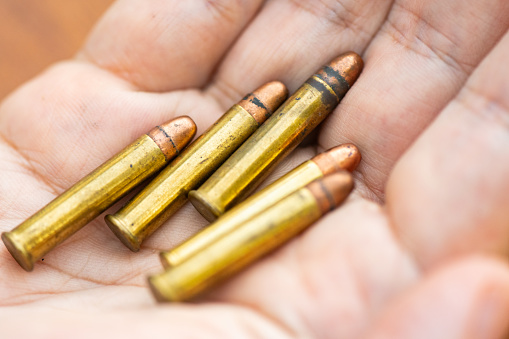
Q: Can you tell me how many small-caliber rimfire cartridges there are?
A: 5